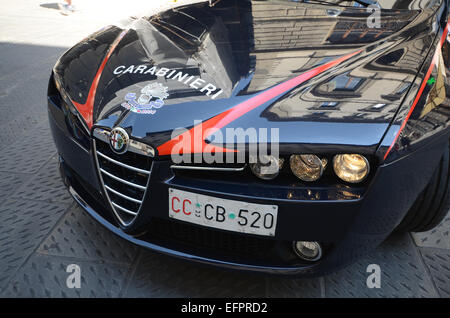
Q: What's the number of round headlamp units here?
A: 3